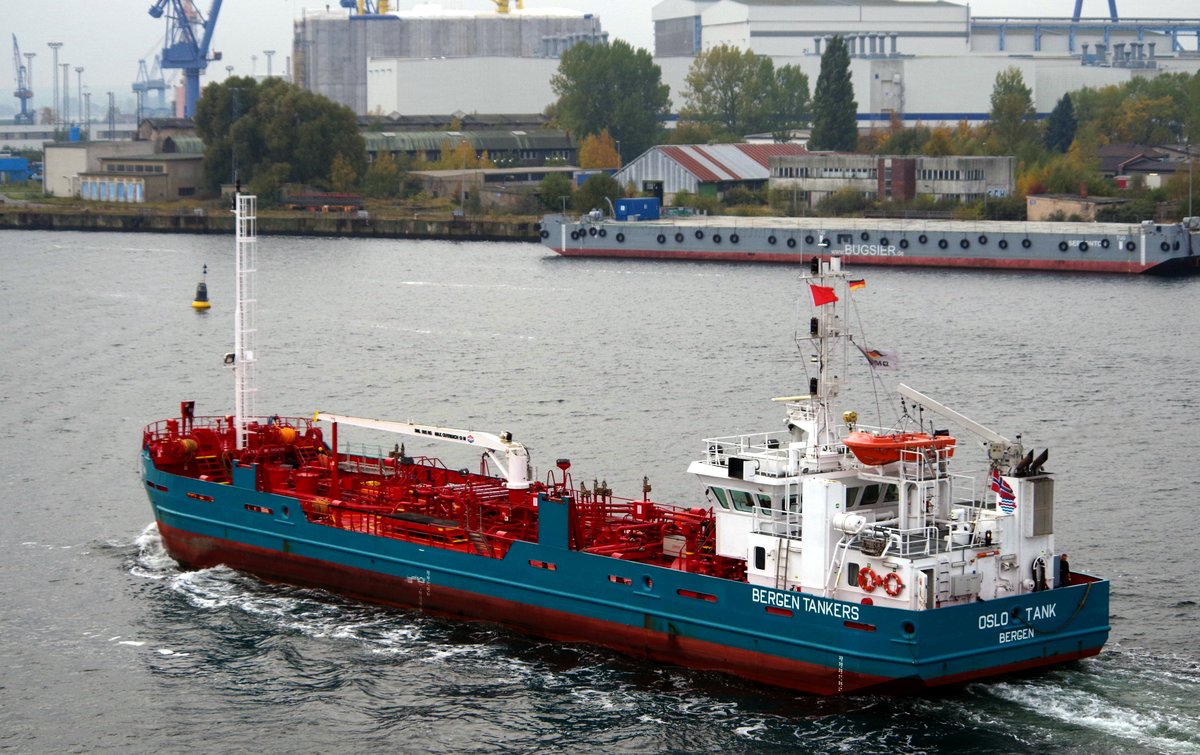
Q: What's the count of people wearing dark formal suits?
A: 0